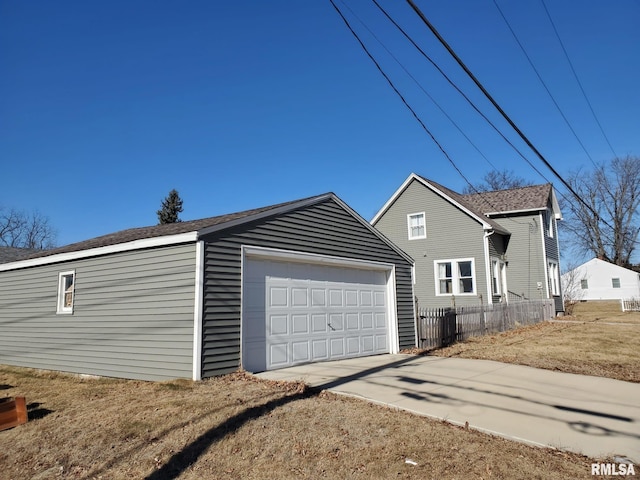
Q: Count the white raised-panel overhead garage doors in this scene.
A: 1